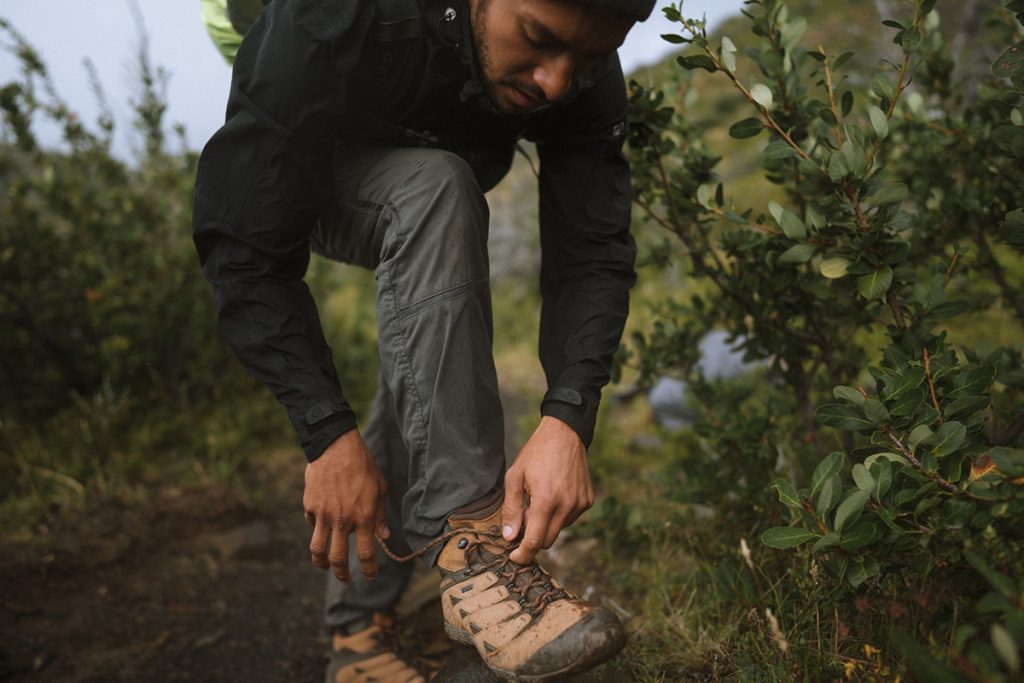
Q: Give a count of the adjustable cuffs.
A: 2